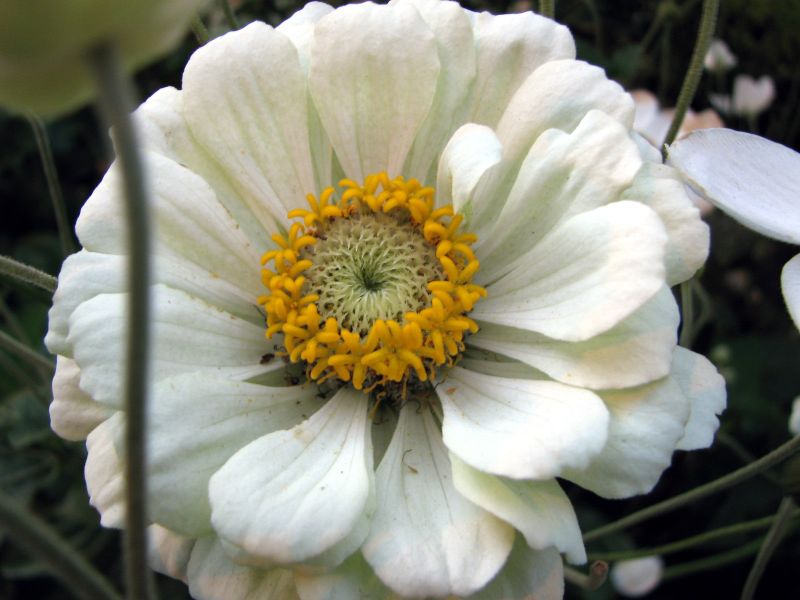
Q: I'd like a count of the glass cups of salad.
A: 0